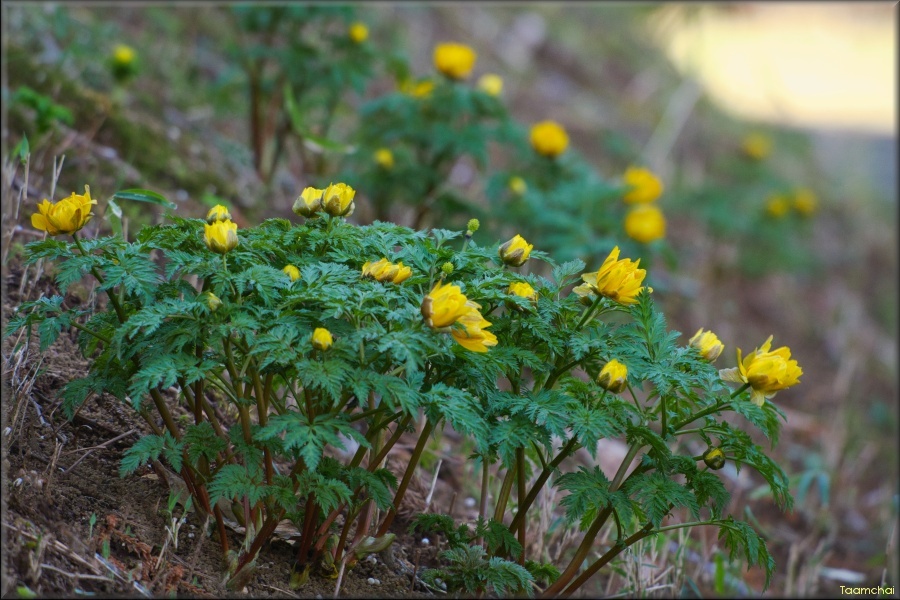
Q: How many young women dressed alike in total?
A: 0